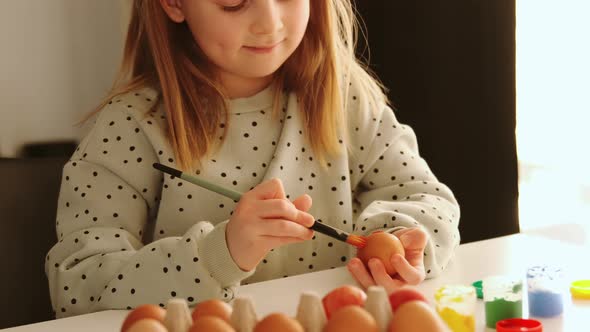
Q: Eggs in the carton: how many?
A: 9